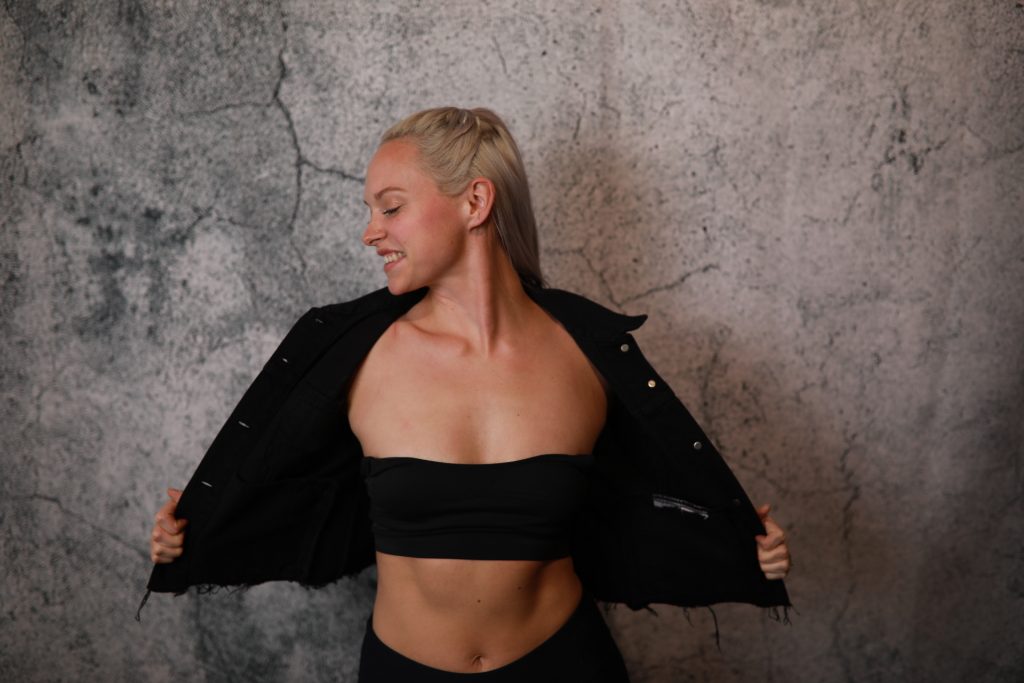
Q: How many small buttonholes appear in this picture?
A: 4